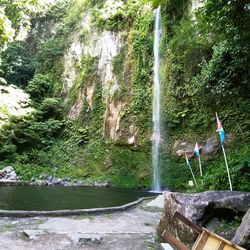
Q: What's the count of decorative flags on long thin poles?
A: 3